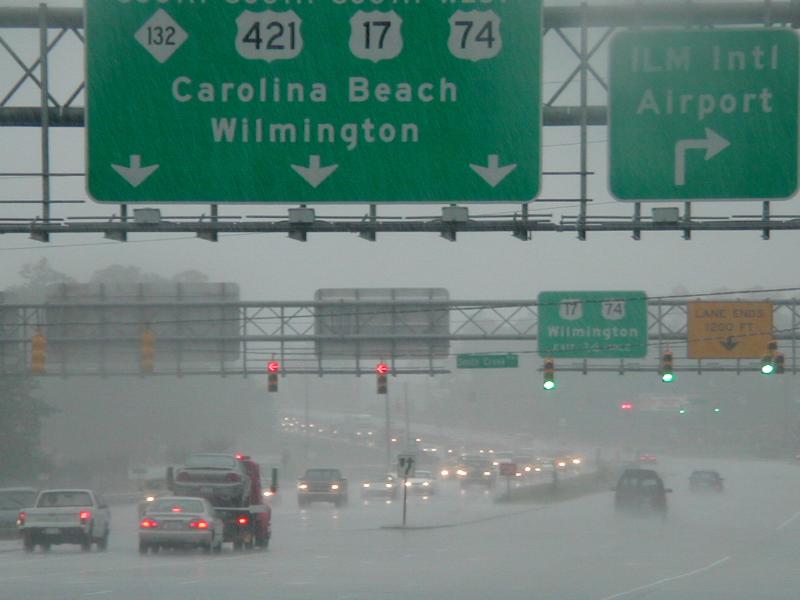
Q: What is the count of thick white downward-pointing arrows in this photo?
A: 3